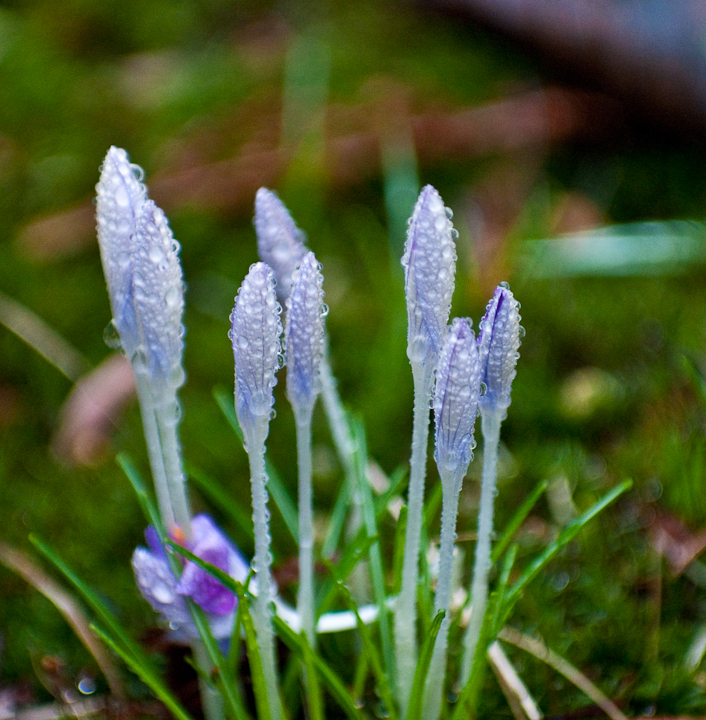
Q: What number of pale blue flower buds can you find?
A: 8